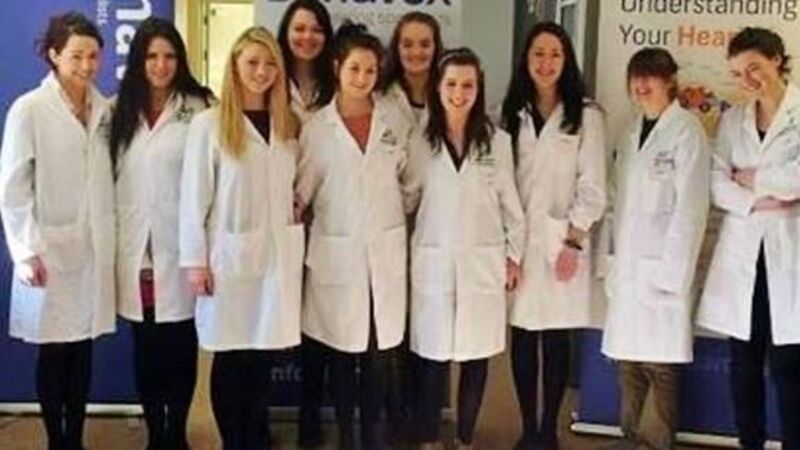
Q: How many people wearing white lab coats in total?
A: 10